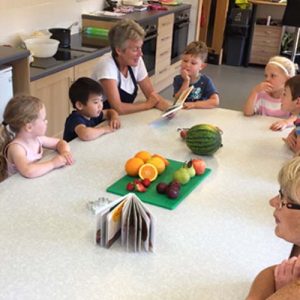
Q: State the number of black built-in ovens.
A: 2